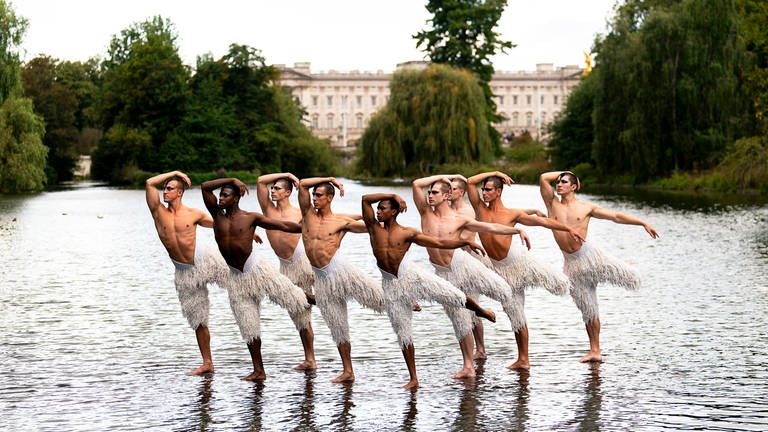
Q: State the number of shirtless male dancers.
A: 9